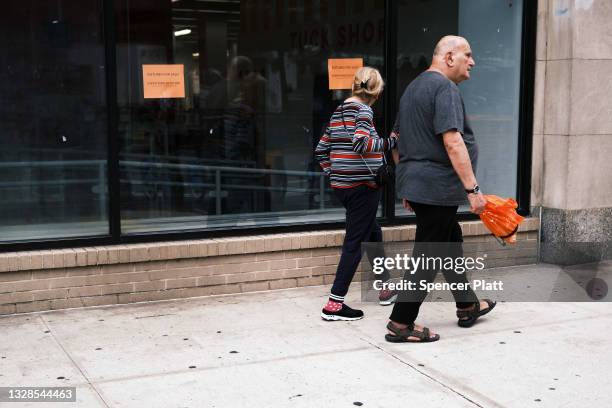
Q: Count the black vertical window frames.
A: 3